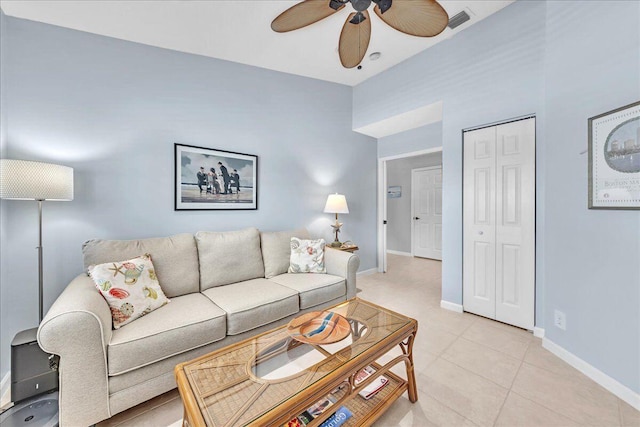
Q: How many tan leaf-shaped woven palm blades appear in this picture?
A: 3